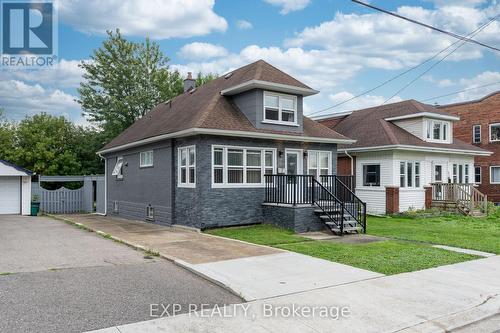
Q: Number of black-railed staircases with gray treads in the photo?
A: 1